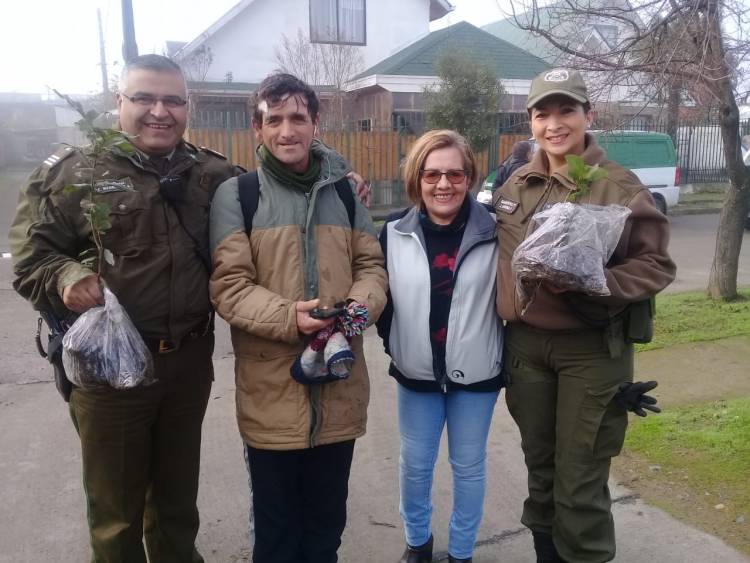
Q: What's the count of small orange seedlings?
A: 0